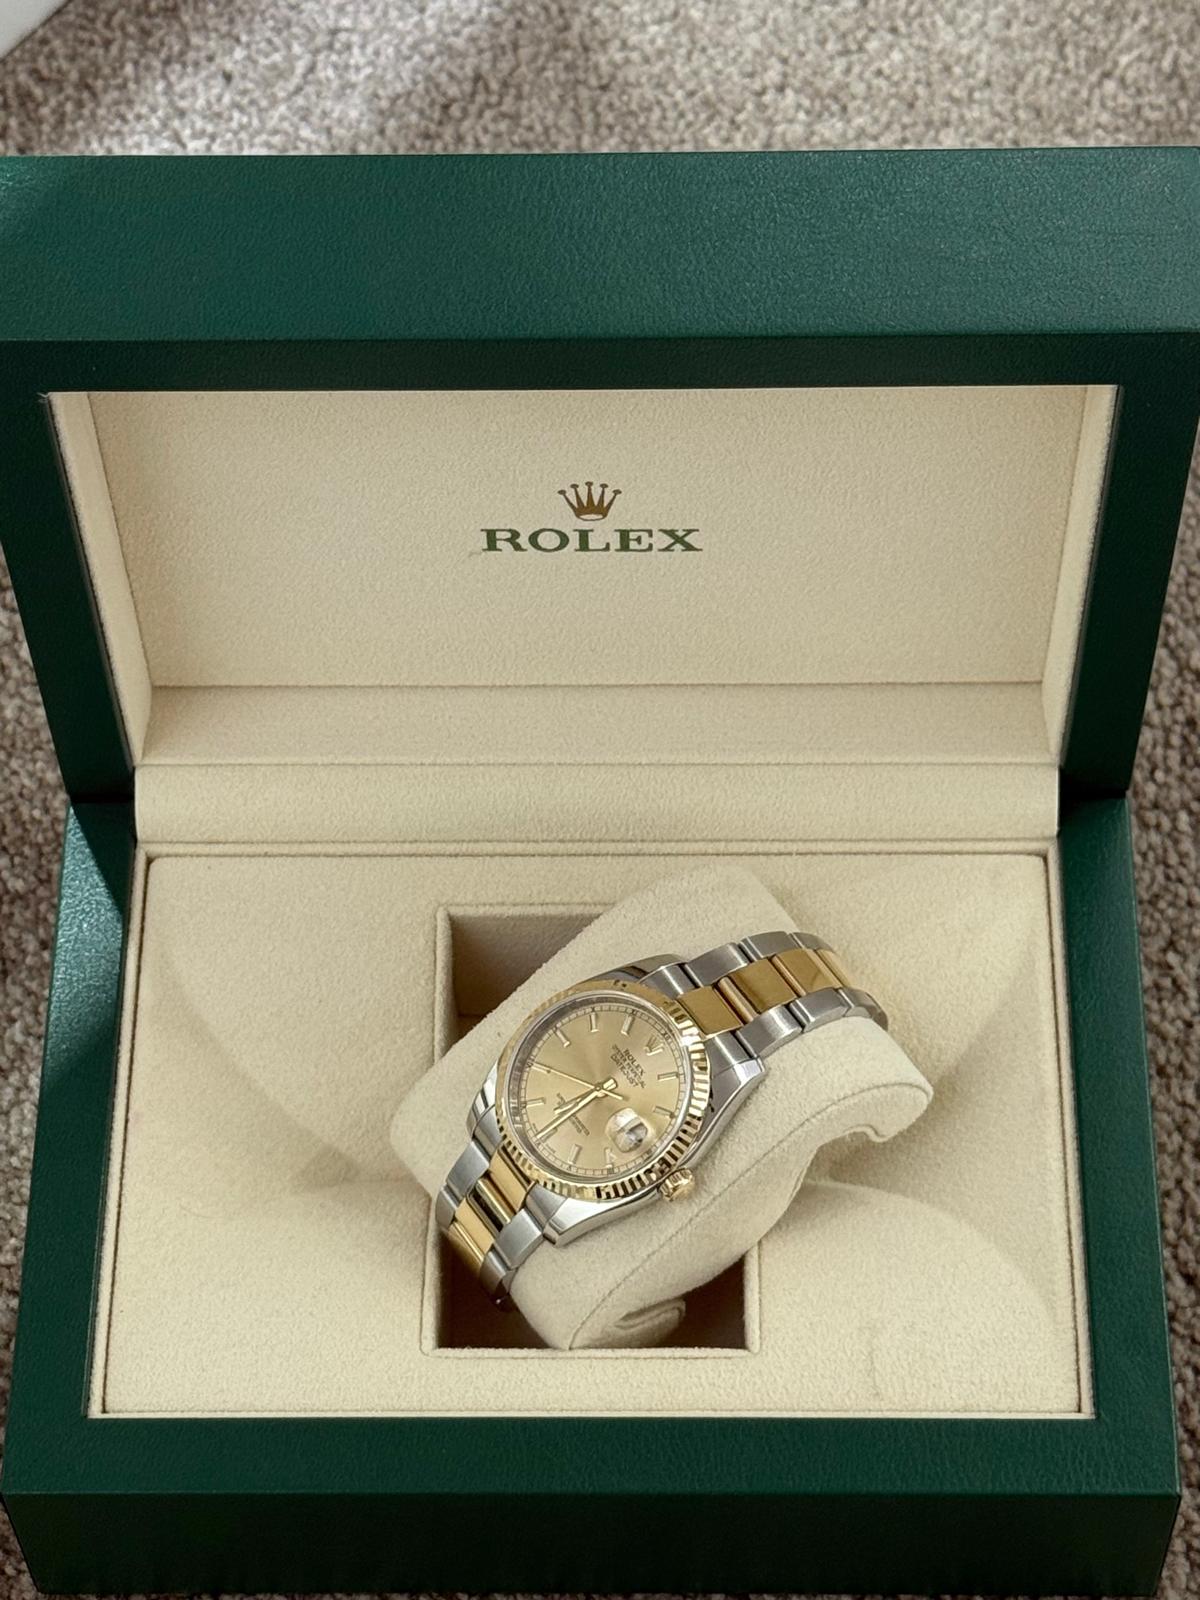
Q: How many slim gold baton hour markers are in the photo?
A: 10